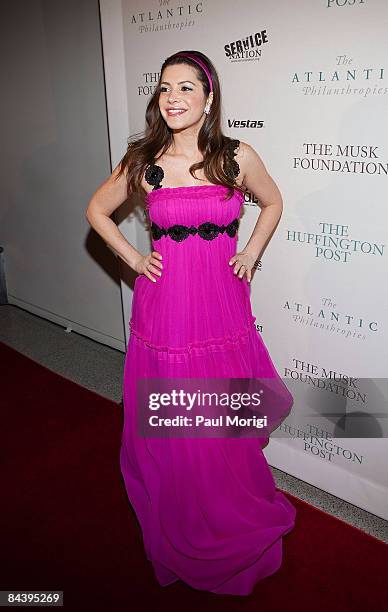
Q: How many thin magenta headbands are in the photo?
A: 1